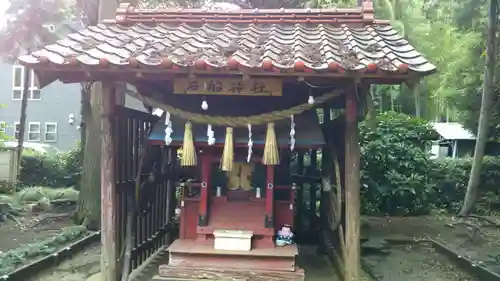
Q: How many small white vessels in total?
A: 2